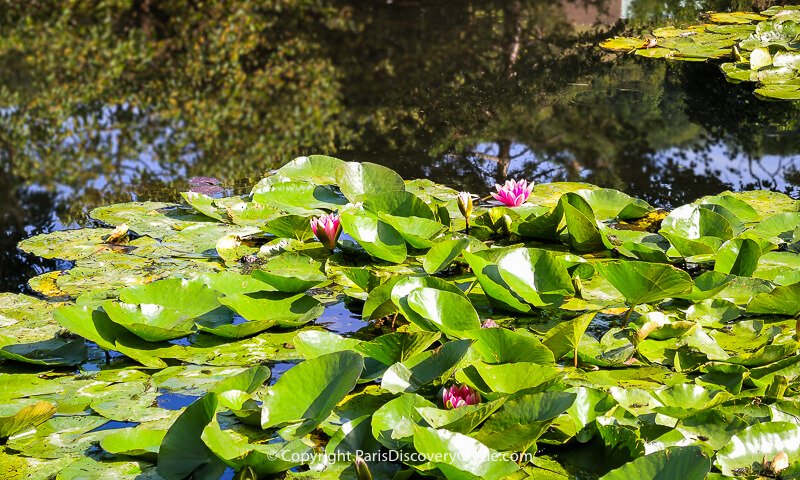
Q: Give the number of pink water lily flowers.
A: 3